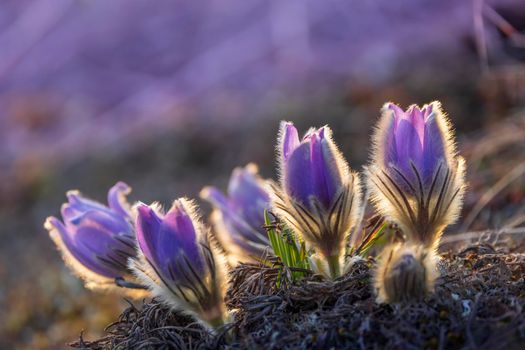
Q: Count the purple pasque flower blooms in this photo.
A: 5